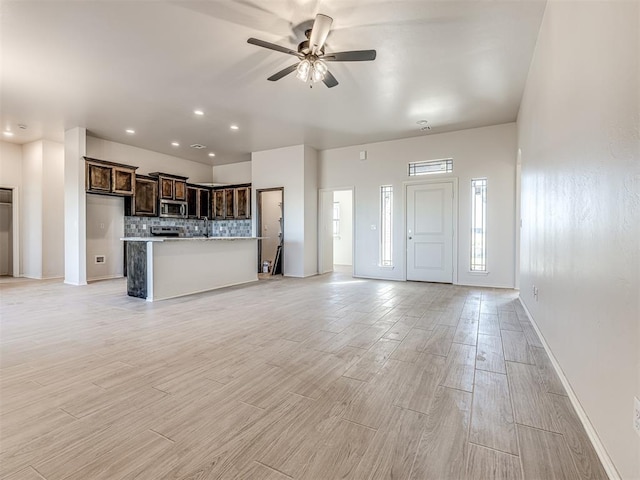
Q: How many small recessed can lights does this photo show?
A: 6